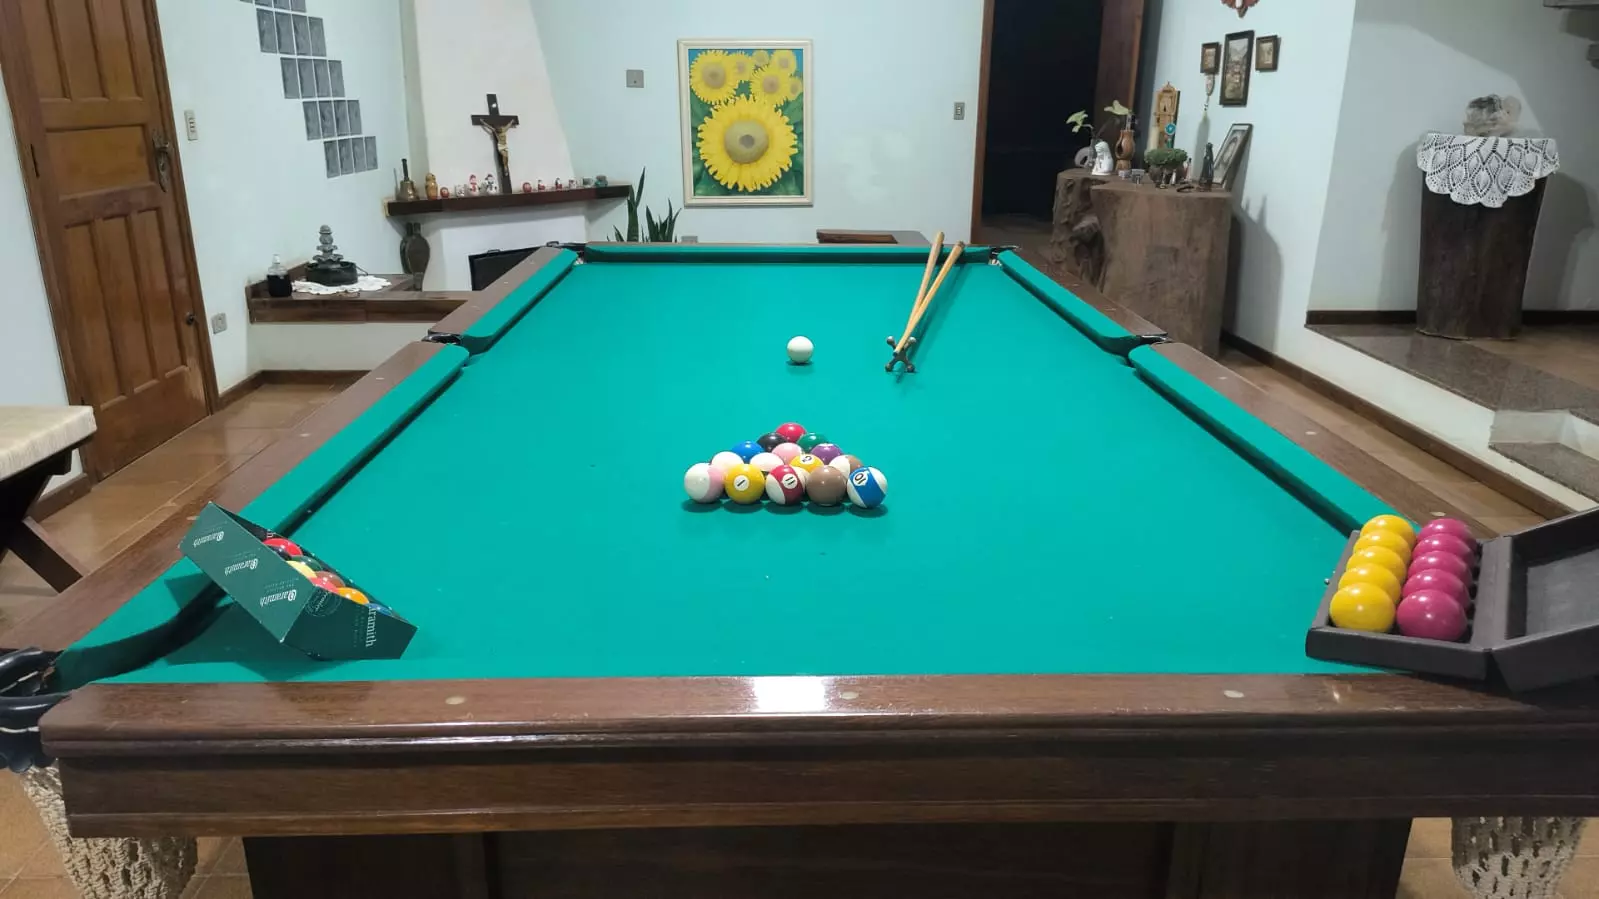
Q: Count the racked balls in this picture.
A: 15